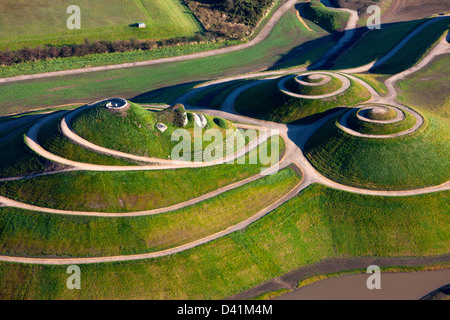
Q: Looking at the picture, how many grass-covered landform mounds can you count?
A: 3